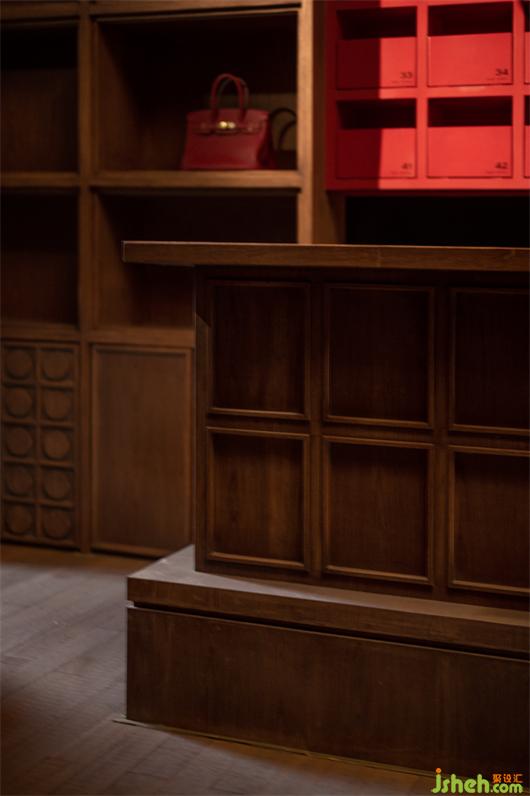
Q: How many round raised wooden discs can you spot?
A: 10